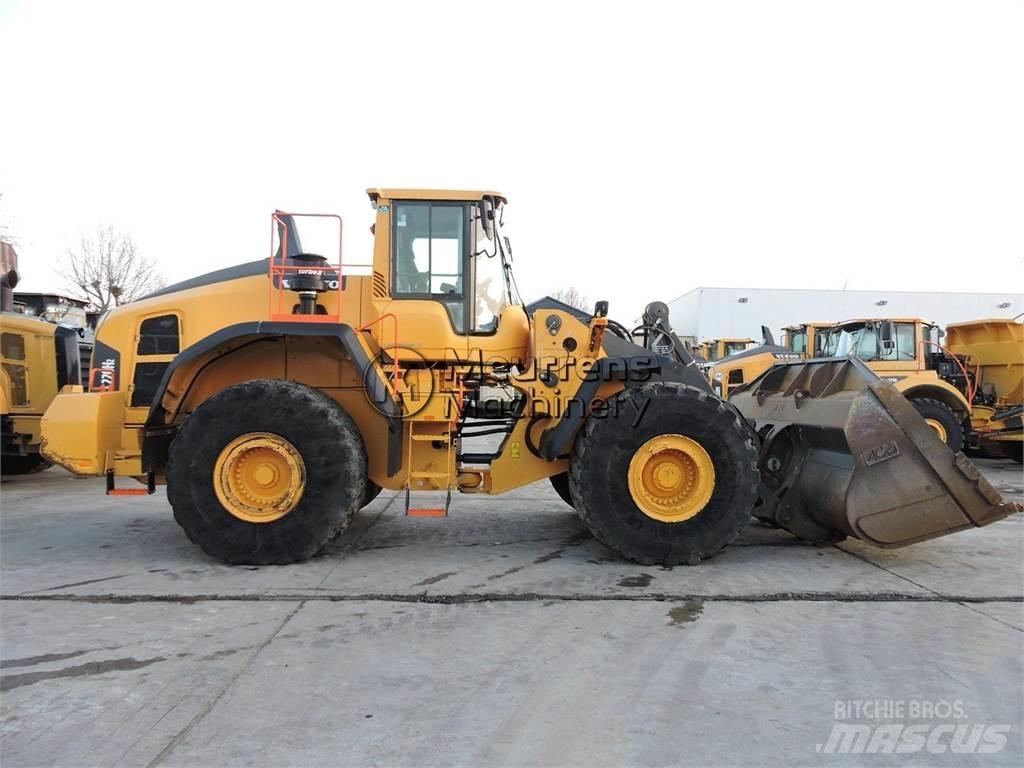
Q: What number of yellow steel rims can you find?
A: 3